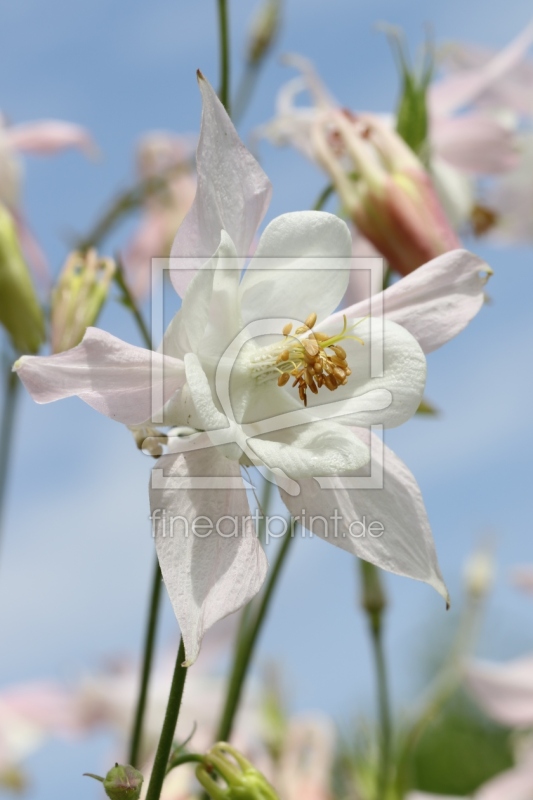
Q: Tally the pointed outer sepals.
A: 5